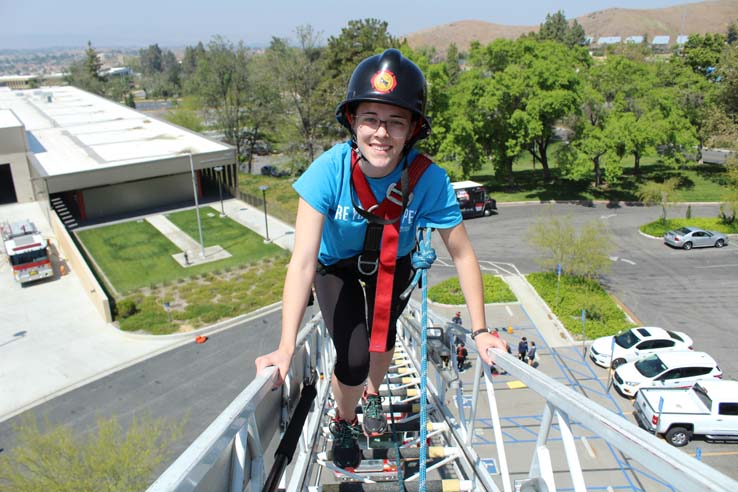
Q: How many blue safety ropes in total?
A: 1